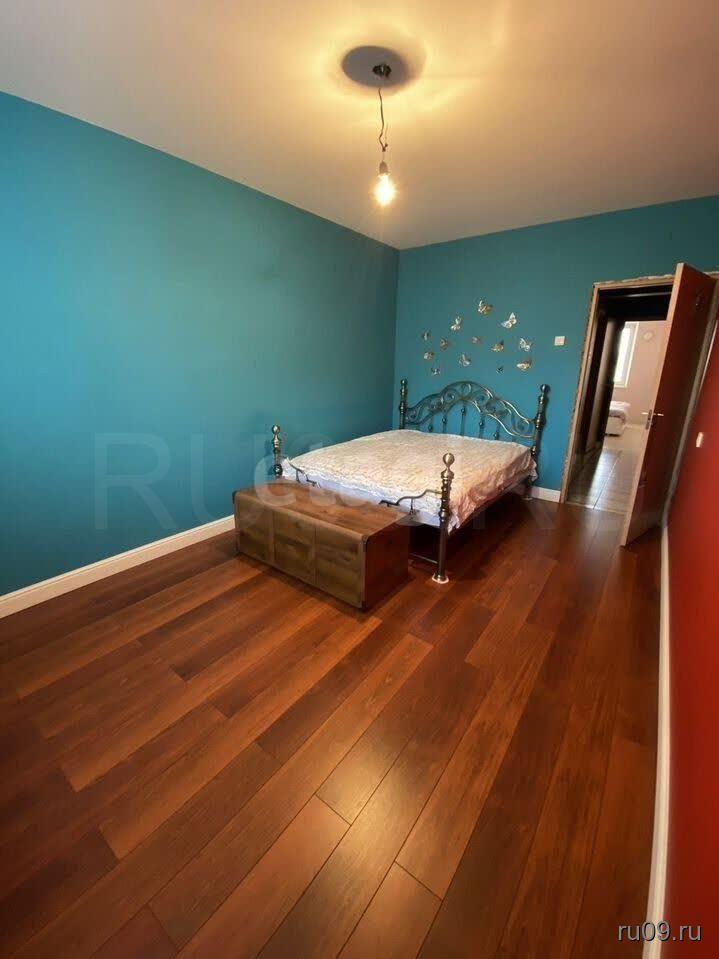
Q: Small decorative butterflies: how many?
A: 13